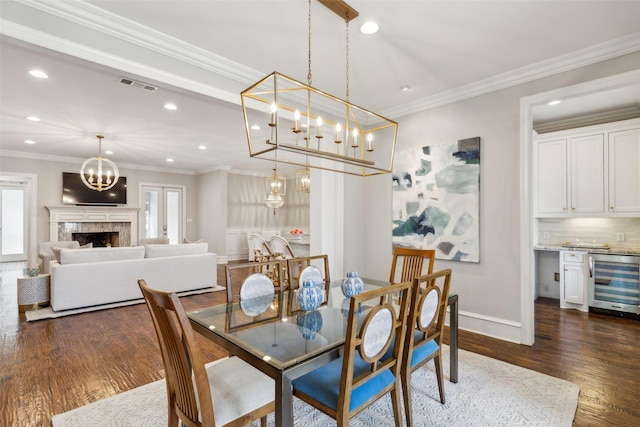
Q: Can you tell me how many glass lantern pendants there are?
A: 2